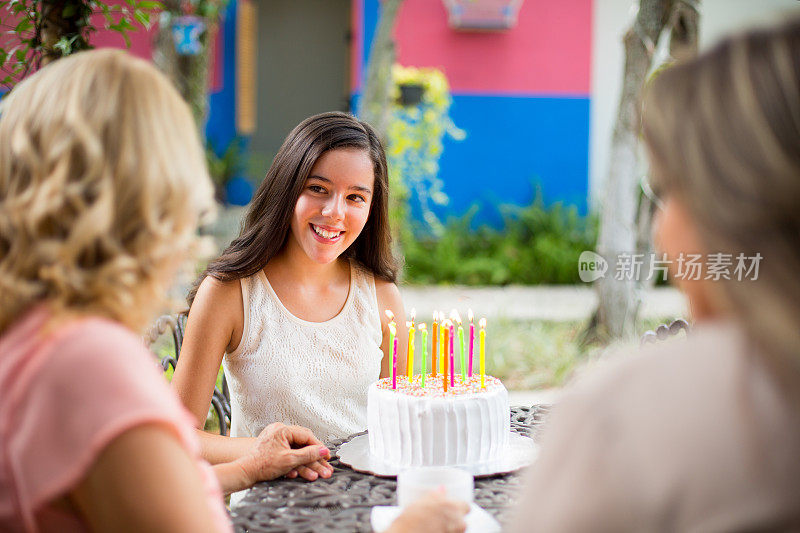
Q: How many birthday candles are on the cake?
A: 12